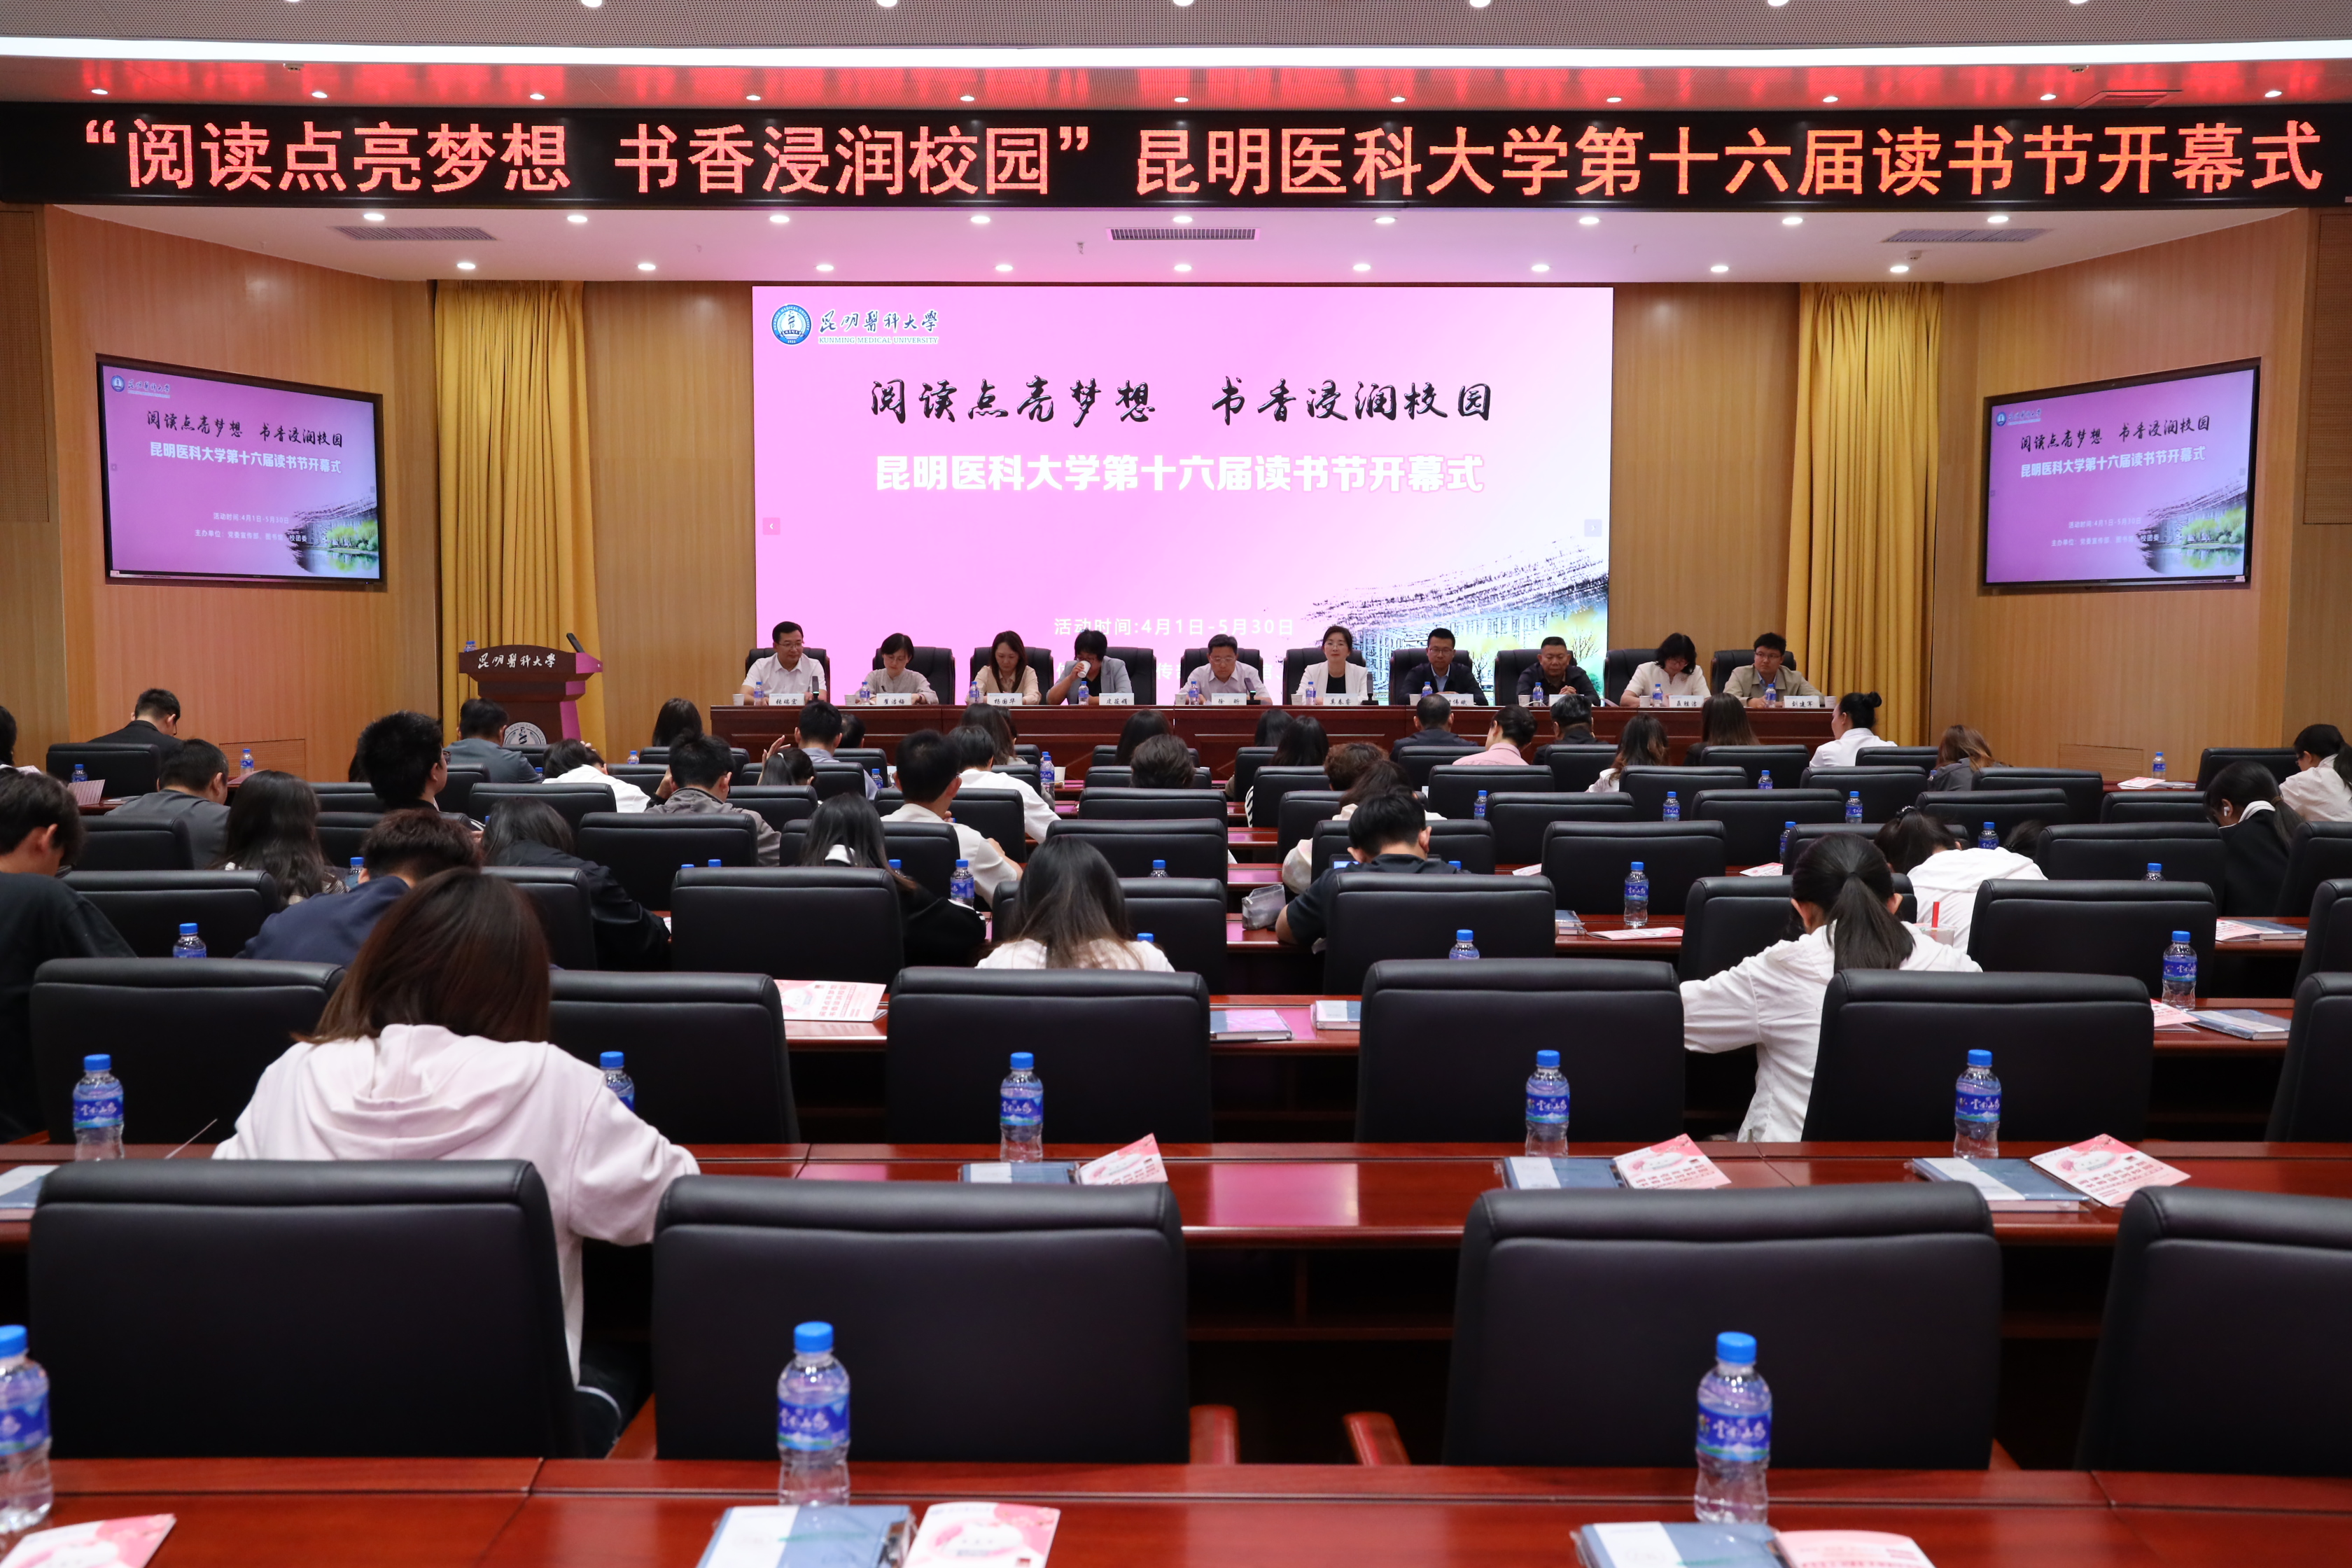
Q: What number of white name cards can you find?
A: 10